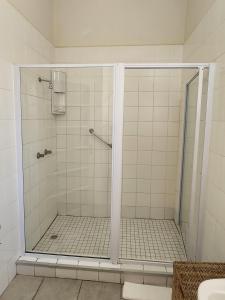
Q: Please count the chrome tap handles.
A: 2